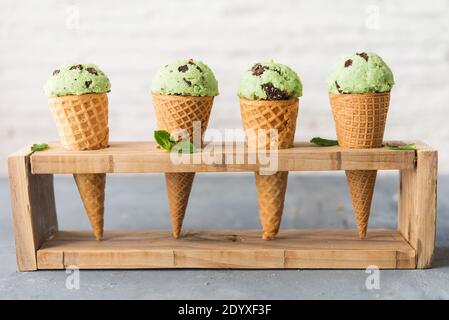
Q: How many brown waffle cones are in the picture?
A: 4